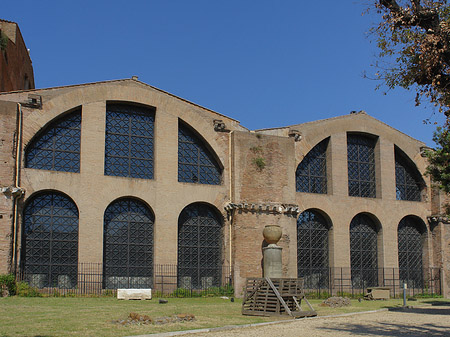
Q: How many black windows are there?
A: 12